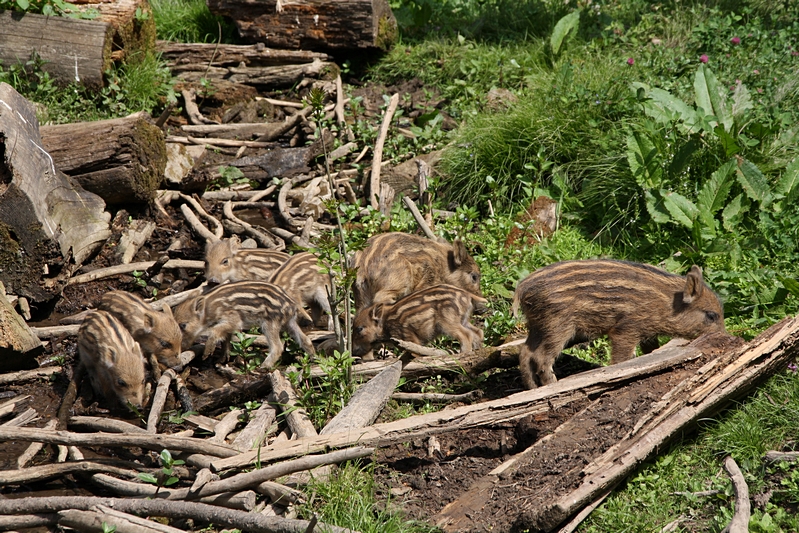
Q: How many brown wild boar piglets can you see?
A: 8